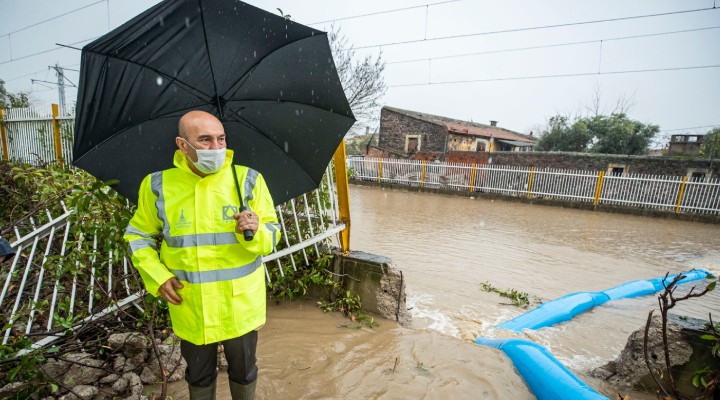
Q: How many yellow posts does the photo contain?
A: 9